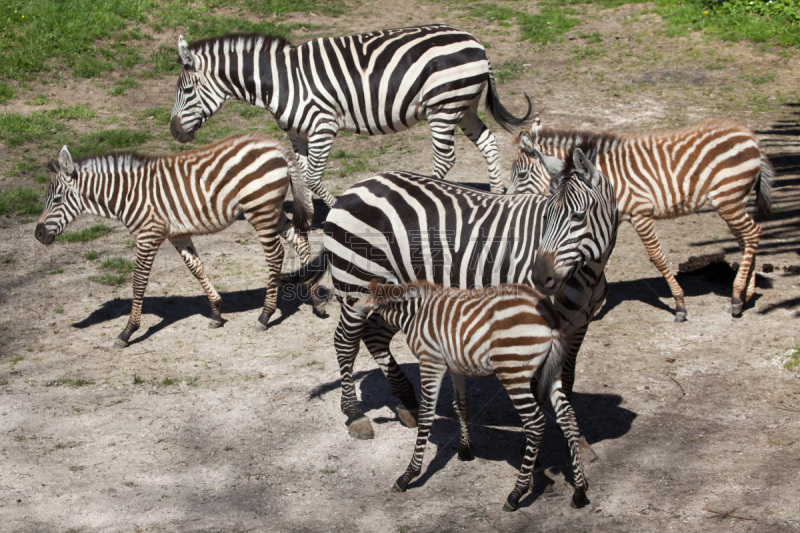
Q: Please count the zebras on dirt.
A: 5